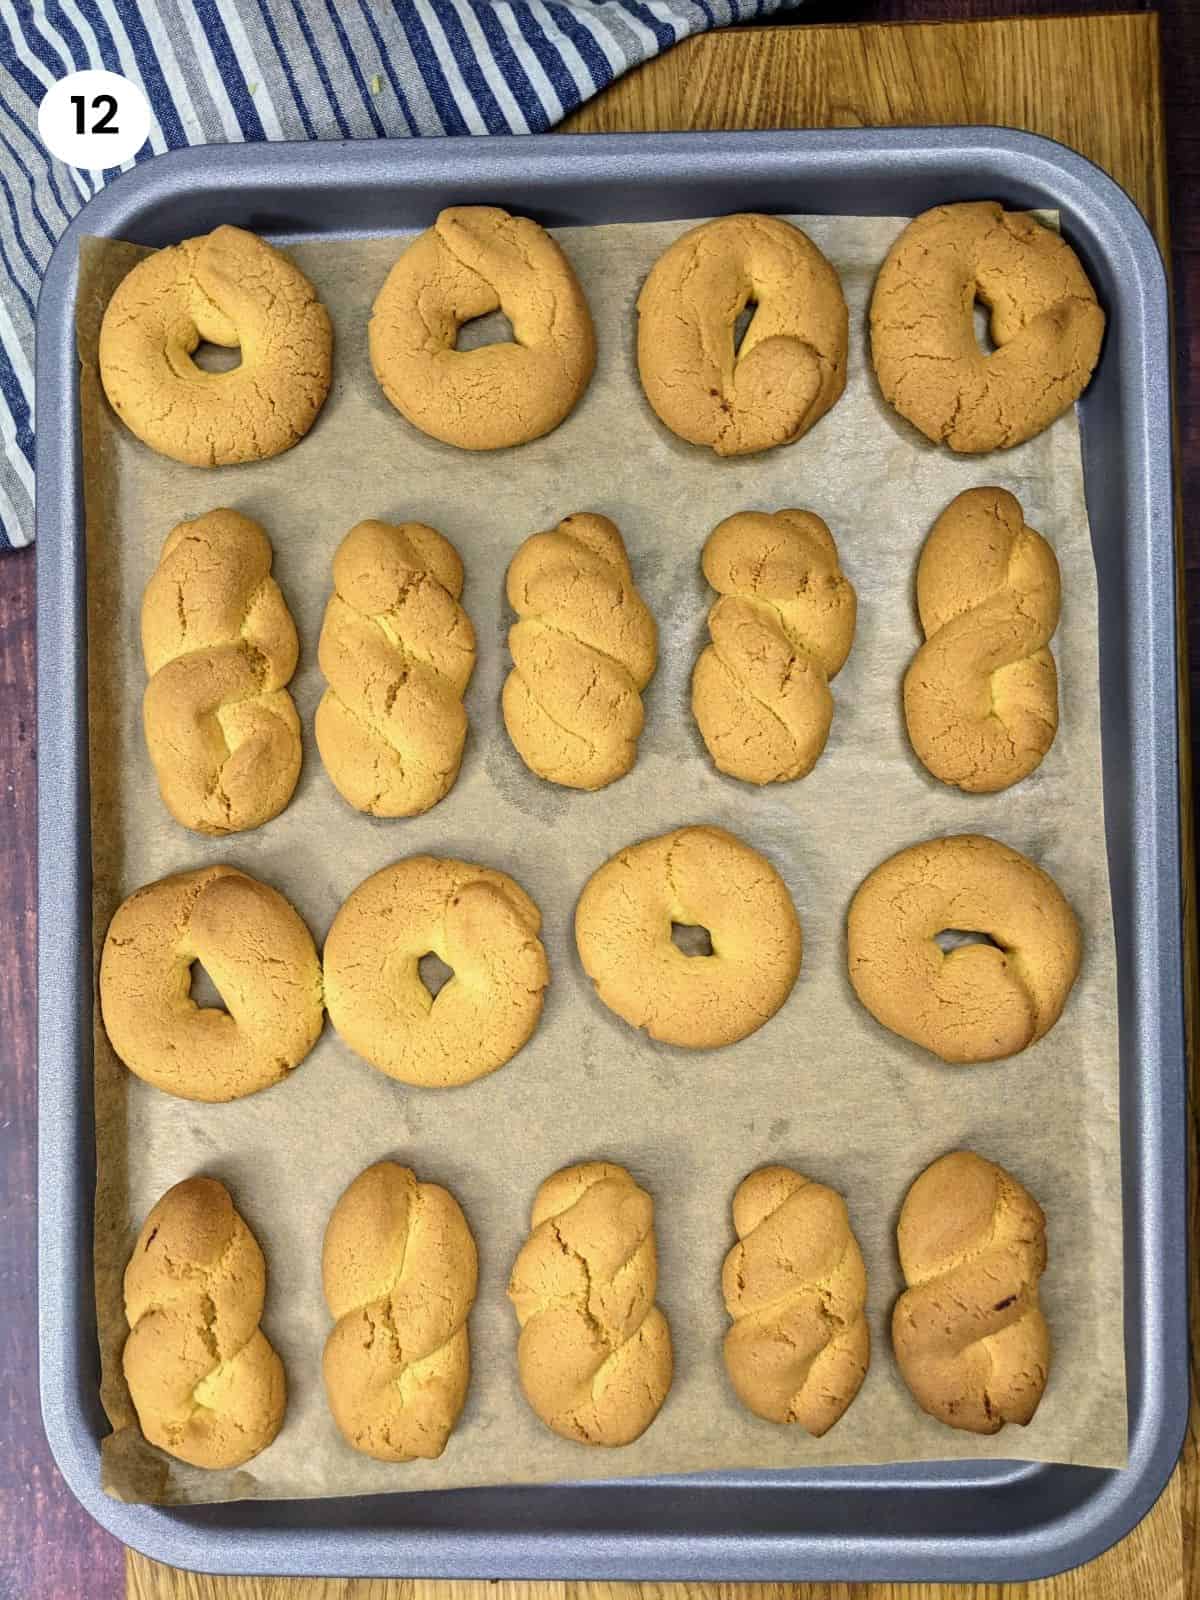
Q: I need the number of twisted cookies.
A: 10